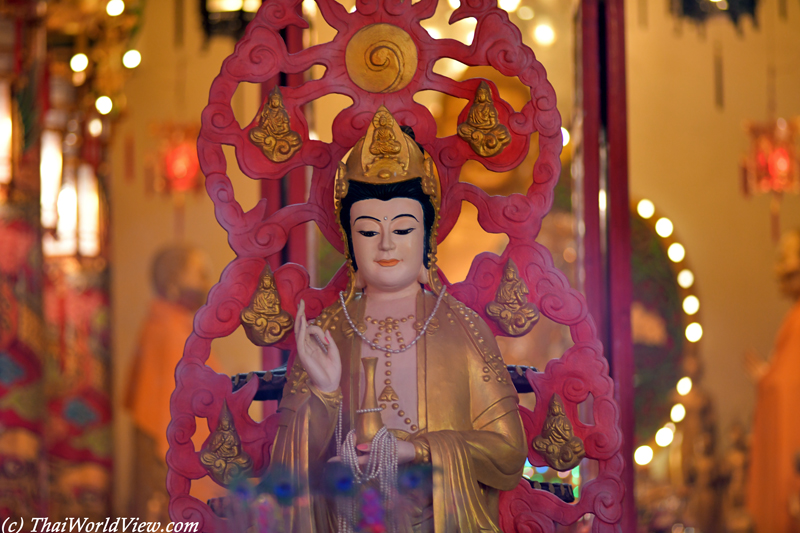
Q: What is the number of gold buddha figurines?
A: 7